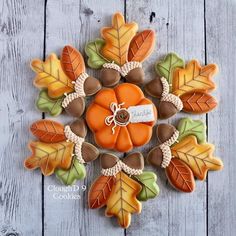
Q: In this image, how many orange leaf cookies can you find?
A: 6